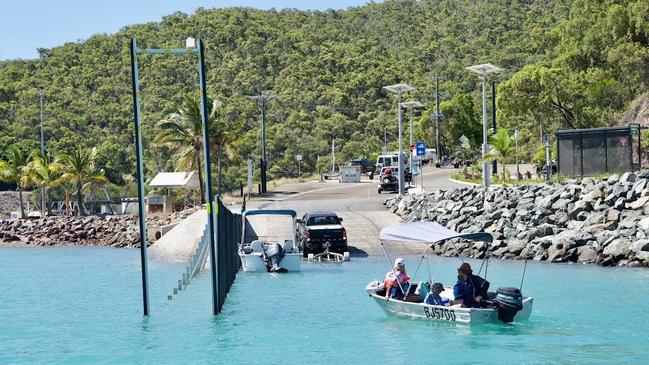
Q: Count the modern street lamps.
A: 3